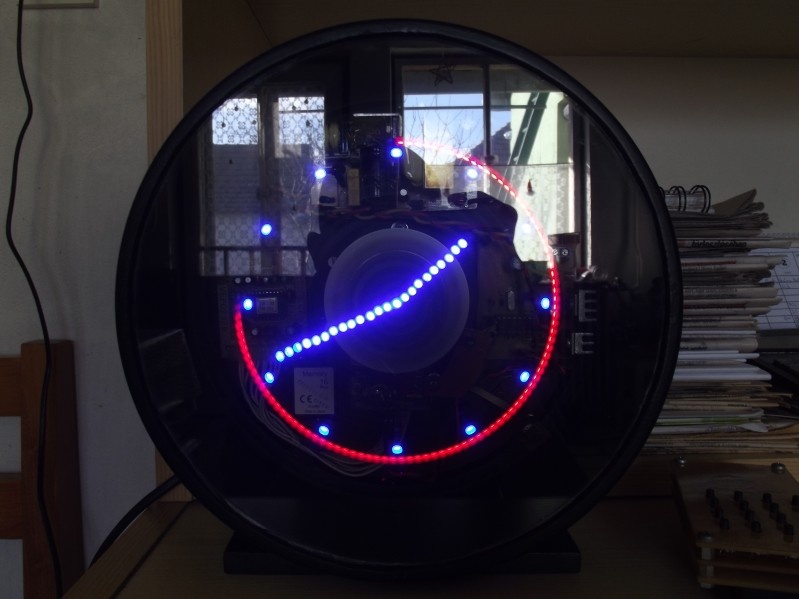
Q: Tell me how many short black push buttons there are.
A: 13